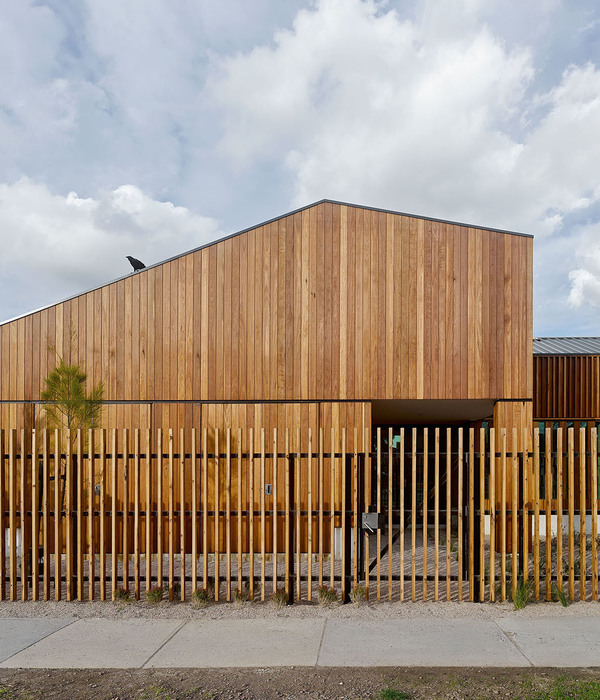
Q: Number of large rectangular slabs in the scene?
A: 5